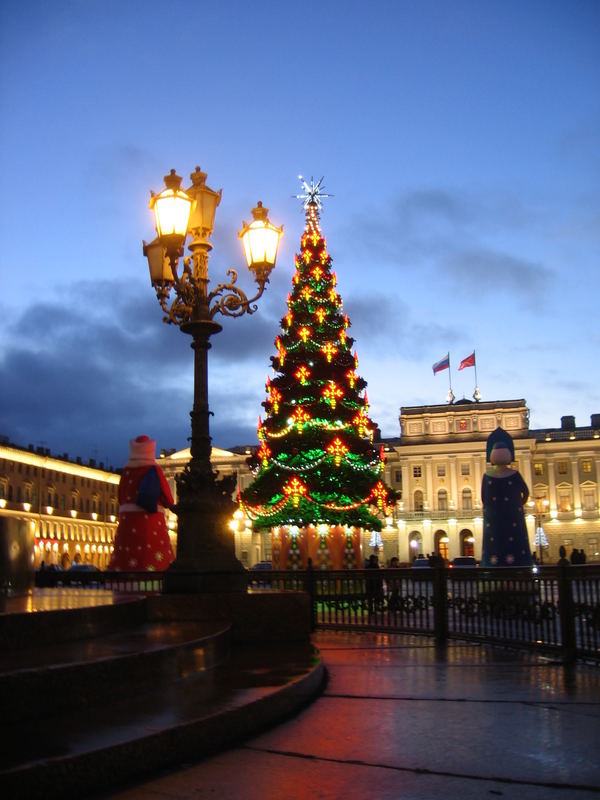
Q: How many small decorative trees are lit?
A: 2